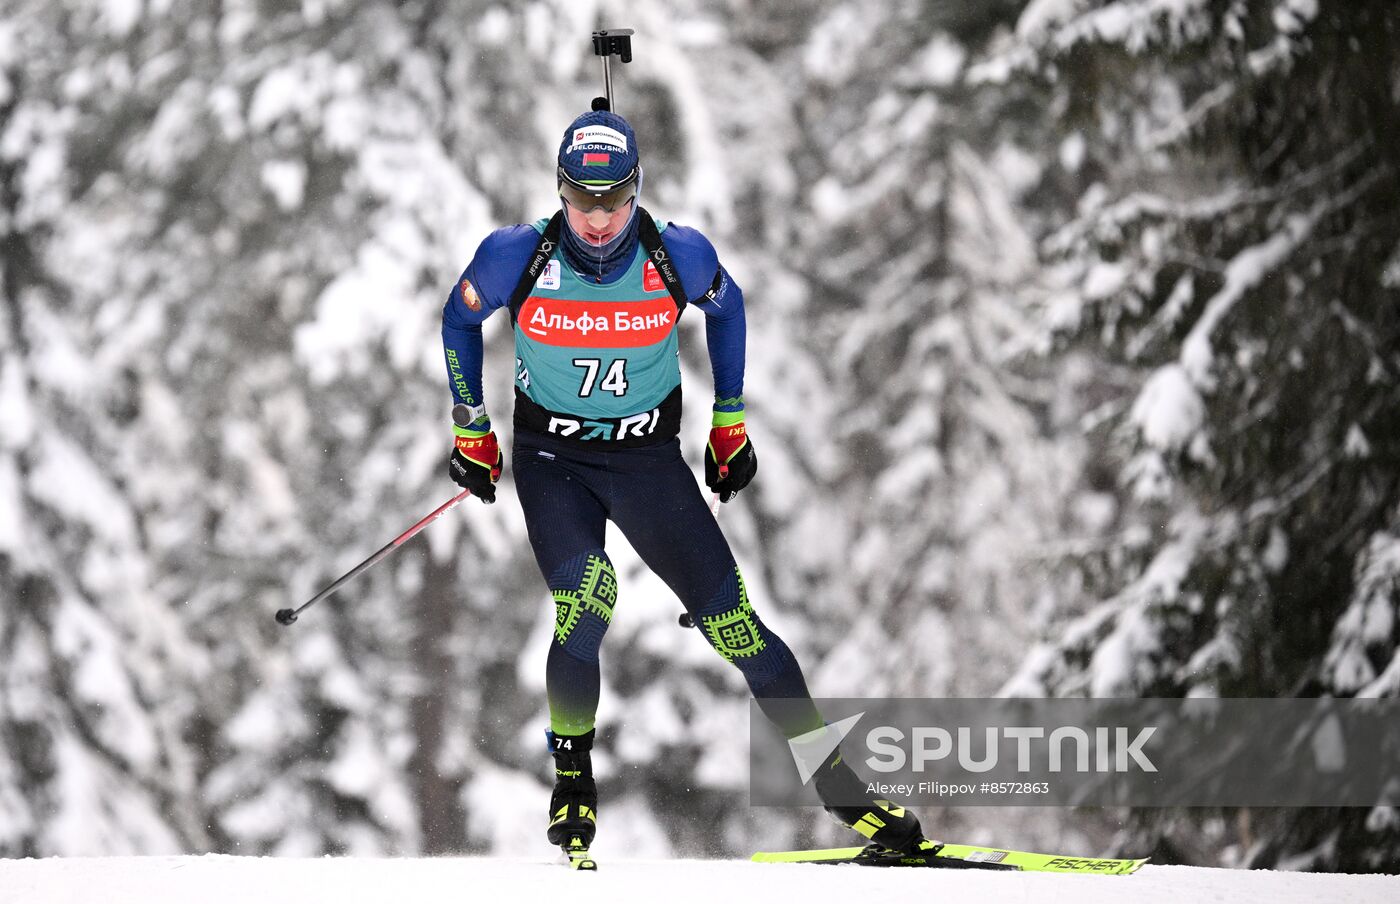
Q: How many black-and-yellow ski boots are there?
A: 2